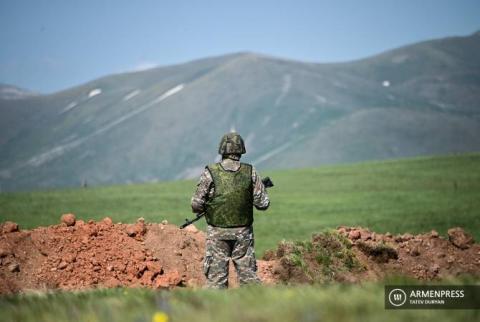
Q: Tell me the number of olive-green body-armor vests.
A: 1